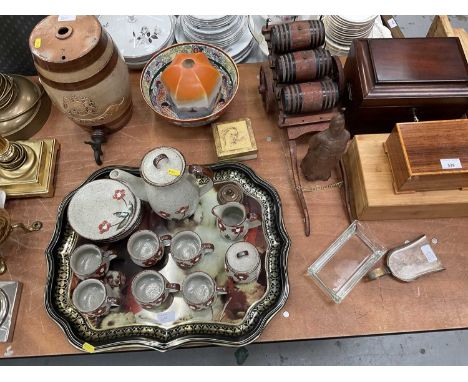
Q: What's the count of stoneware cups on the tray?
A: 6